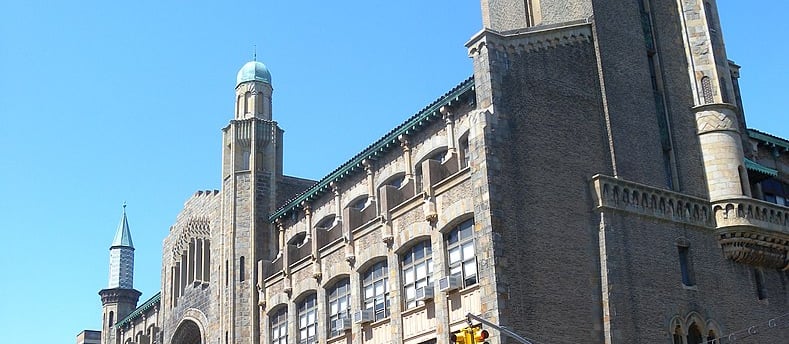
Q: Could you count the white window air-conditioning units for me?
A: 4